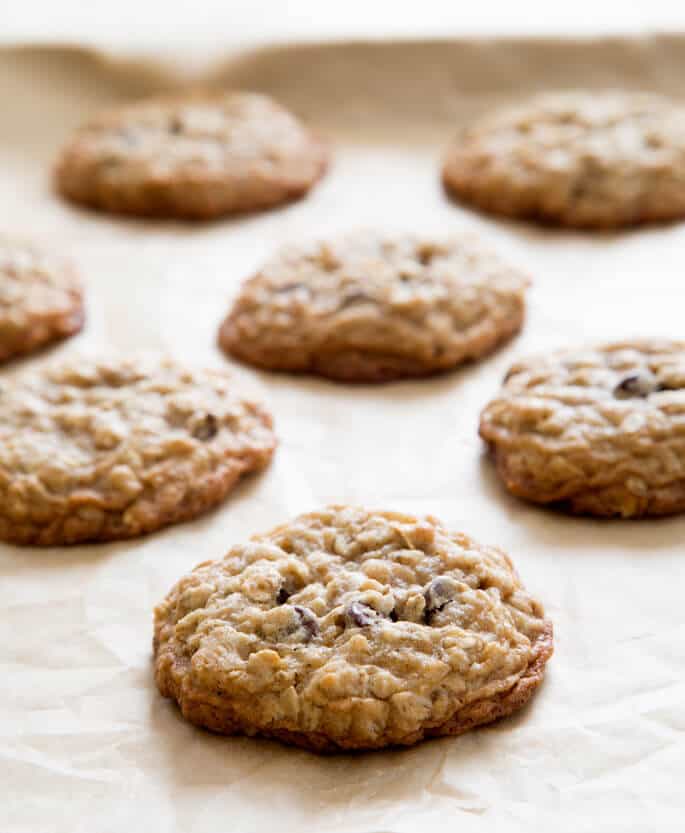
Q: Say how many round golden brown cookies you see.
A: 7